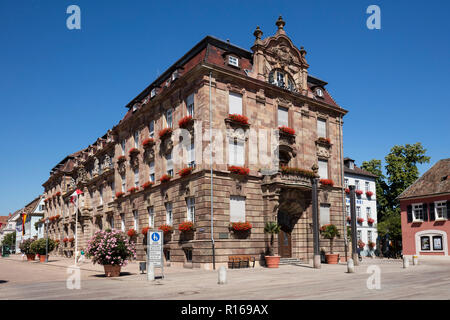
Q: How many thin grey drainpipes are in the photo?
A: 2